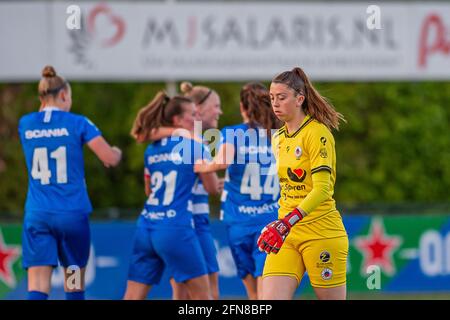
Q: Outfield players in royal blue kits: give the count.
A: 4